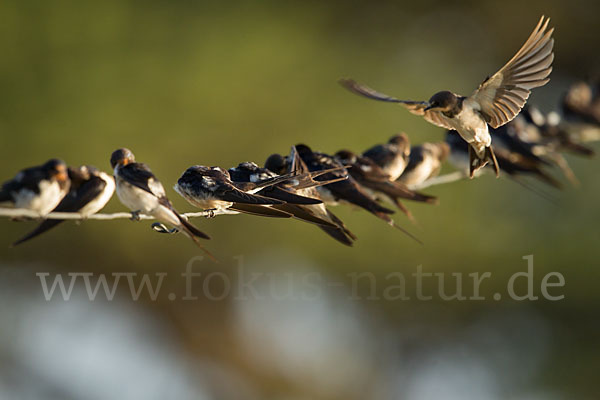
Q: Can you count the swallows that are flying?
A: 1